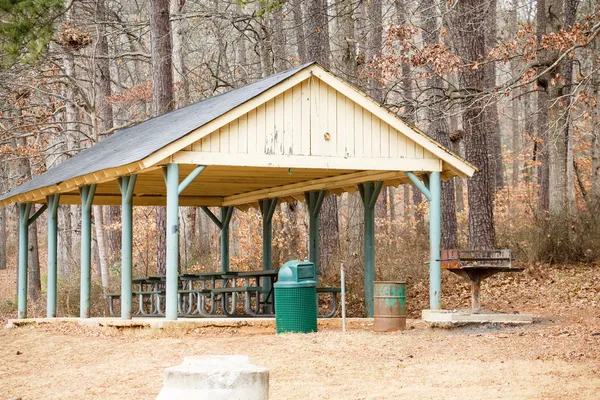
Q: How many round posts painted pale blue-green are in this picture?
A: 10